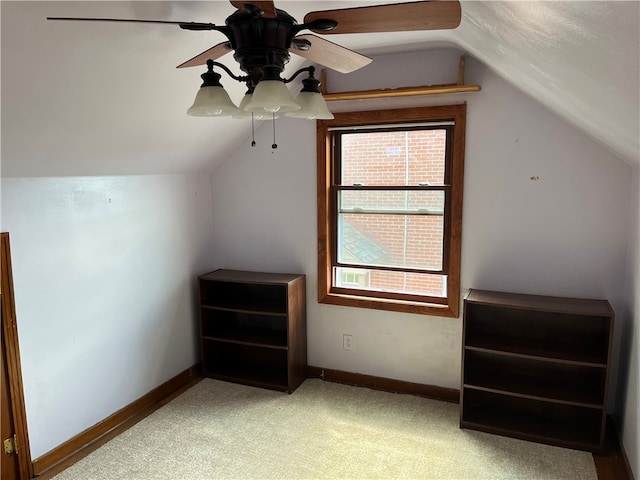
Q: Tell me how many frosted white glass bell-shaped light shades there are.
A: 4